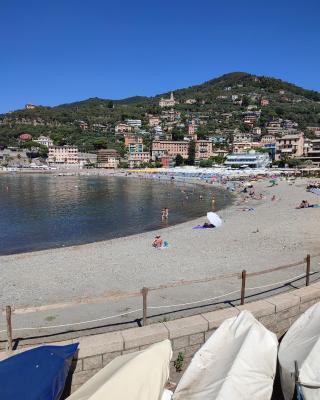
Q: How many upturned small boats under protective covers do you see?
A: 4